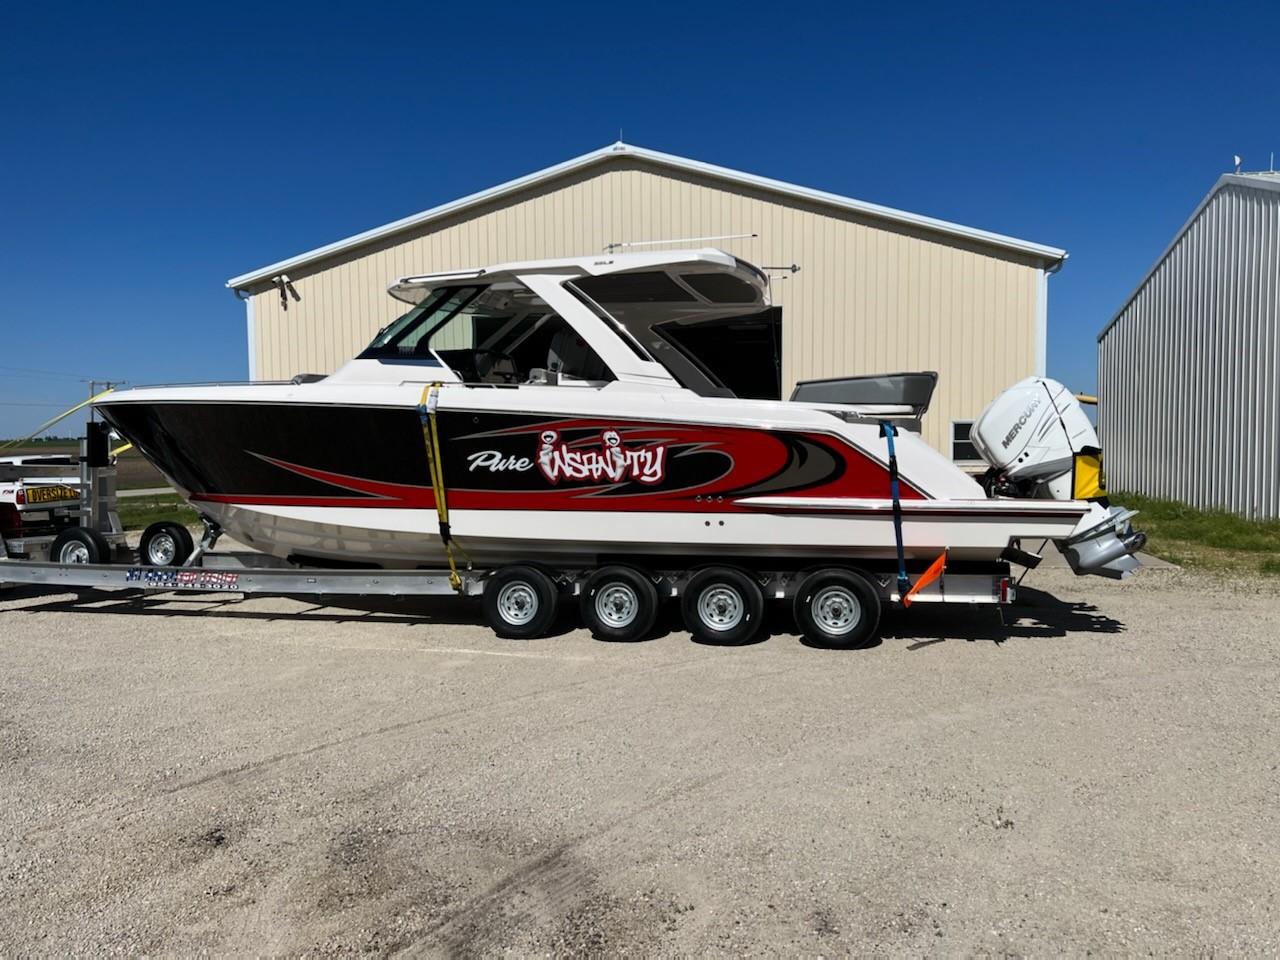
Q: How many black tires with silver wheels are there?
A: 6